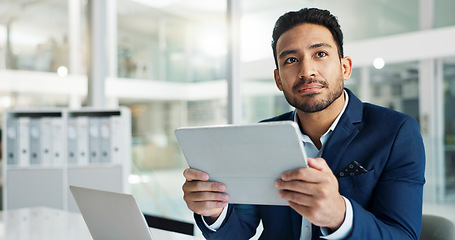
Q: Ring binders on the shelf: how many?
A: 10